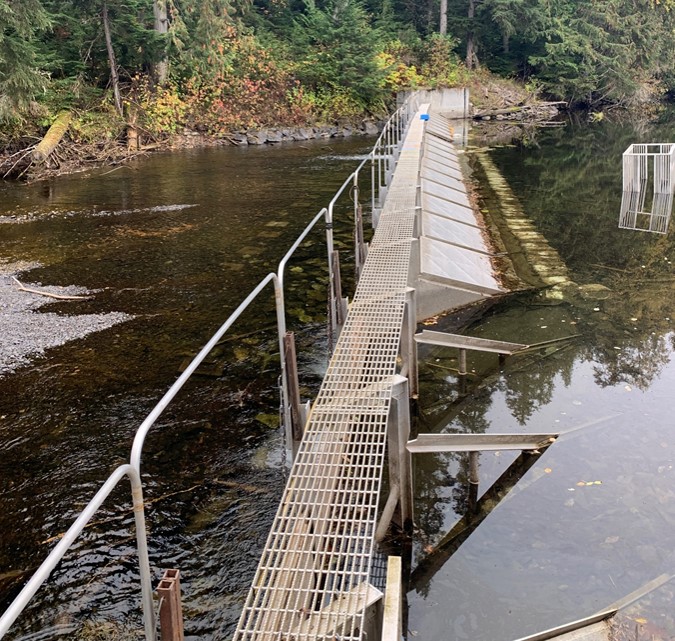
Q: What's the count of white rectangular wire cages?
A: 1